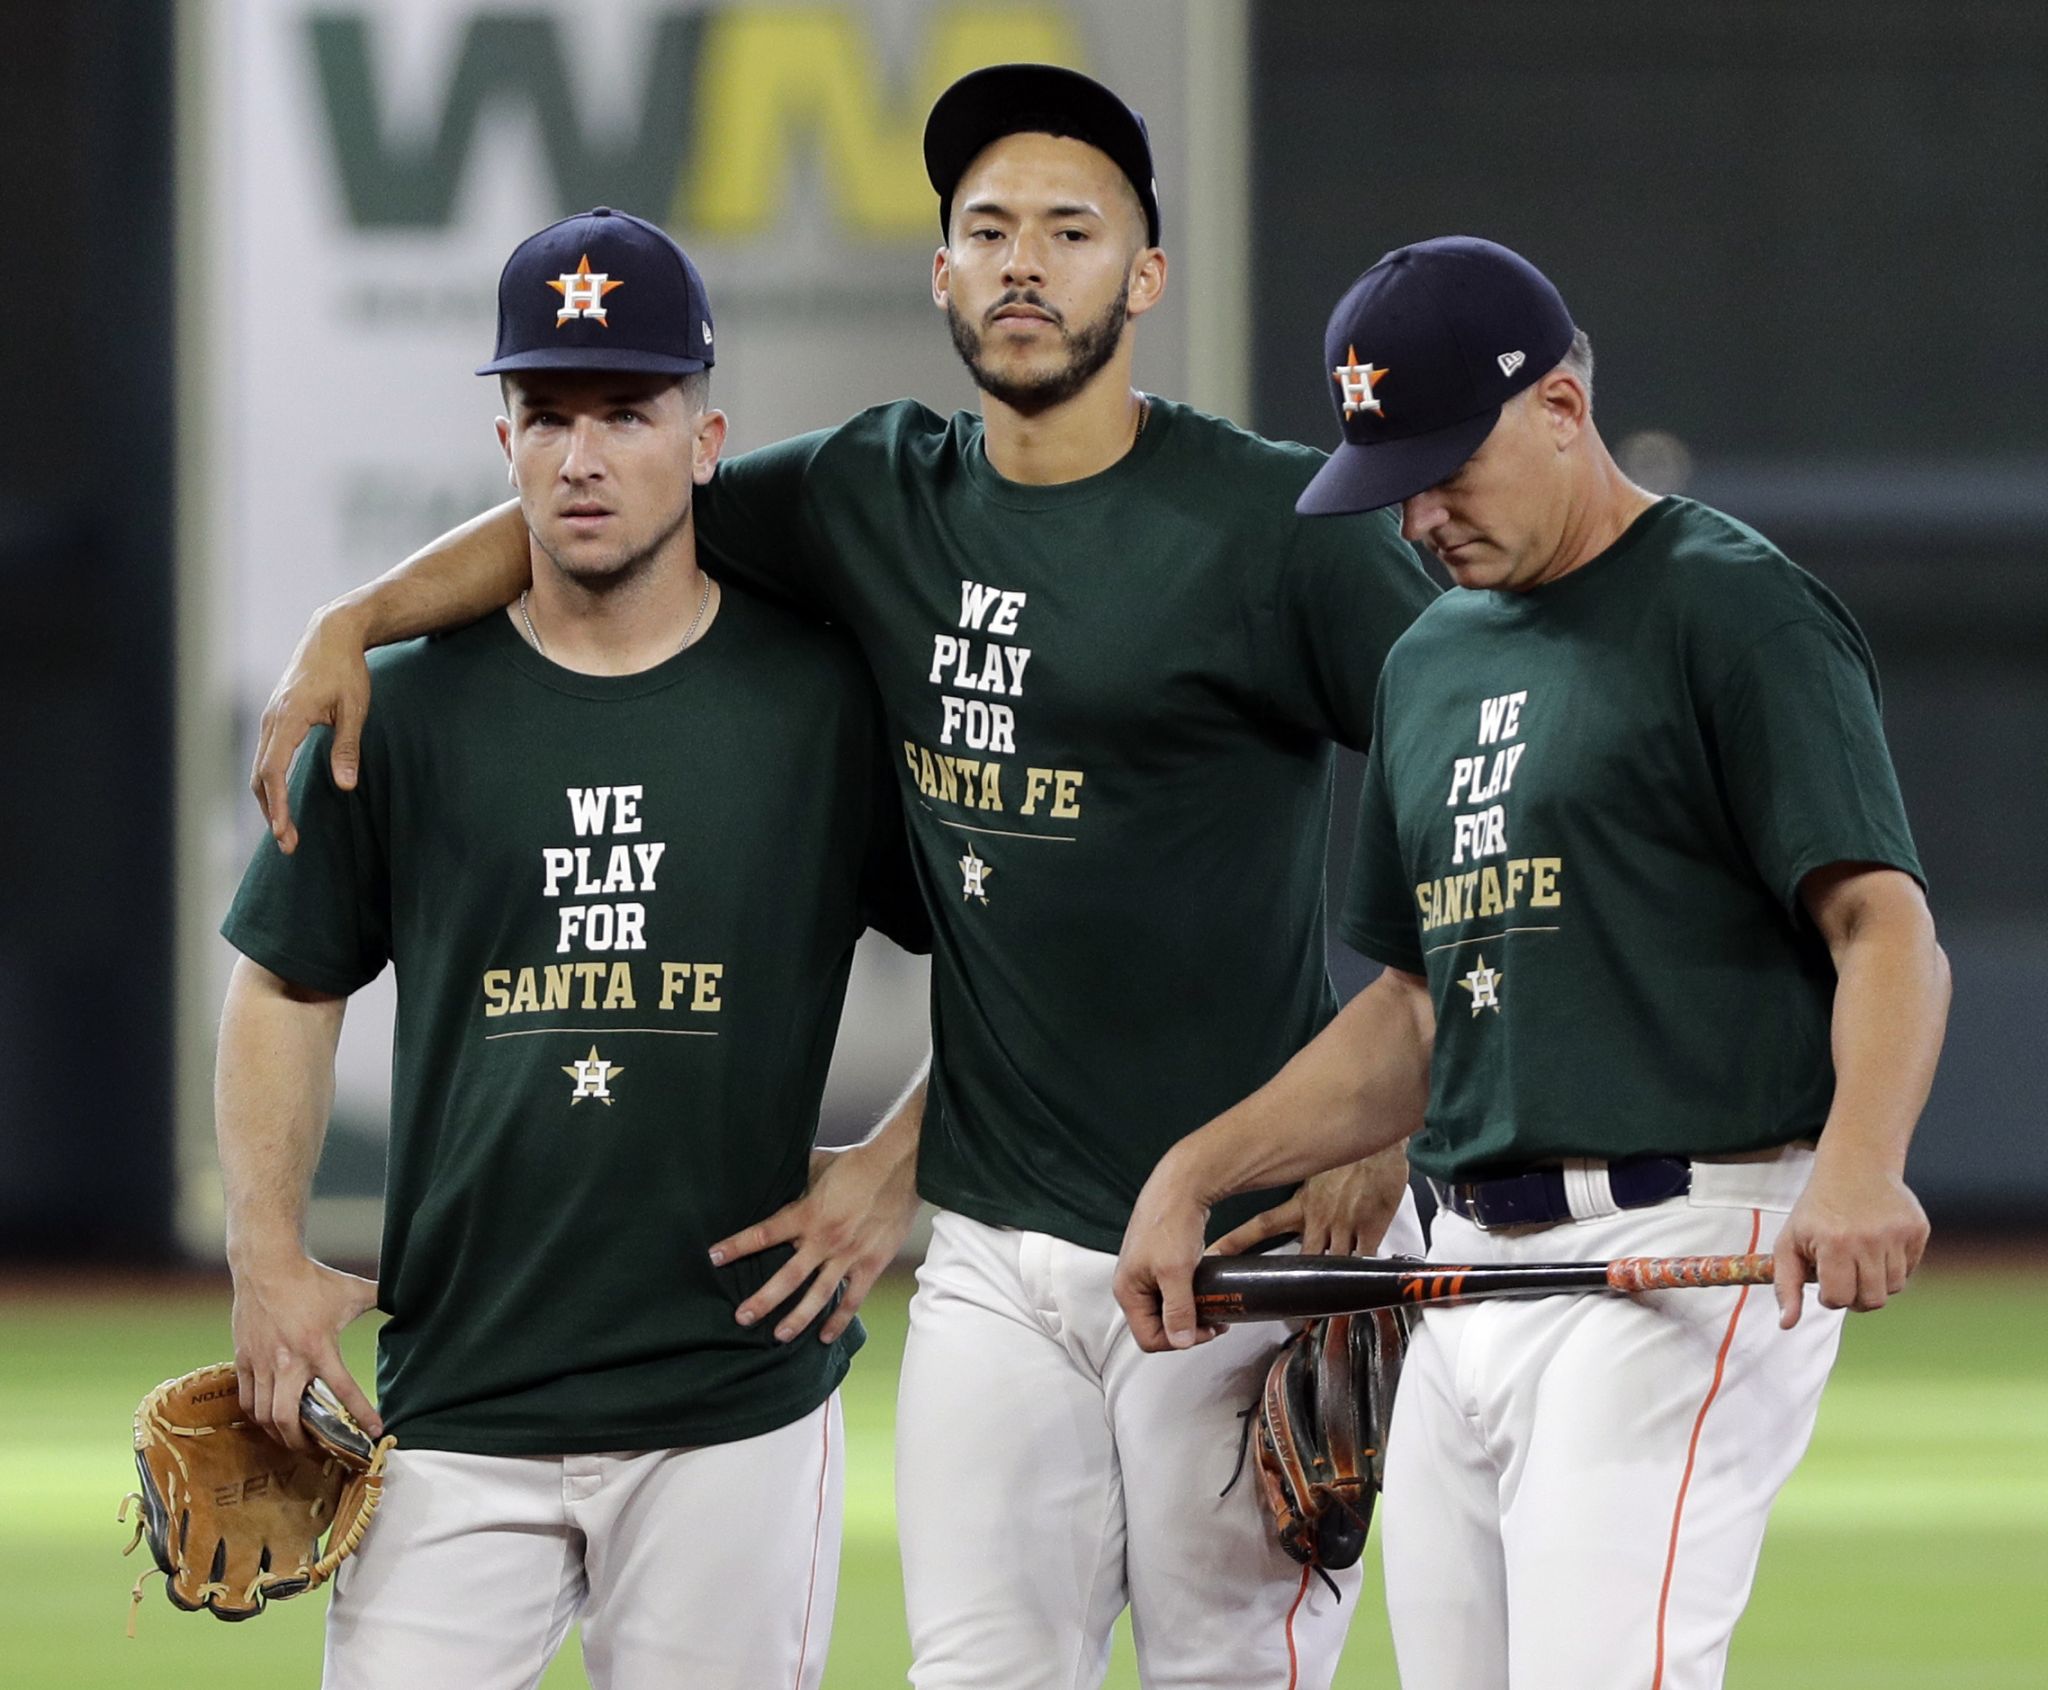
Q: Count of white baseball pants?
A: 3